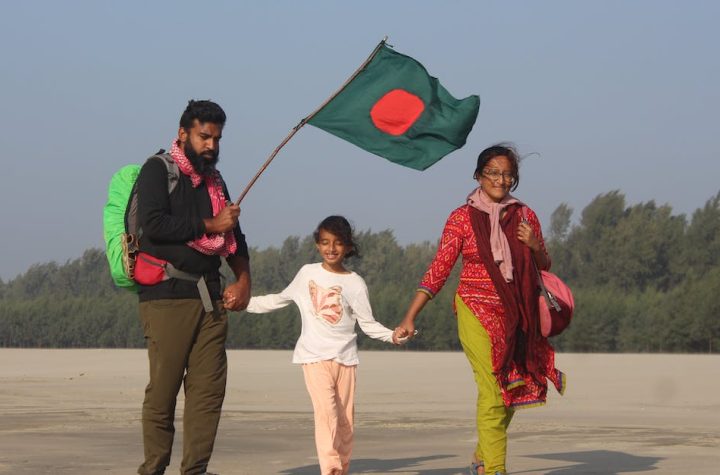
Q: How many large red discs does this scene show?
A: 1